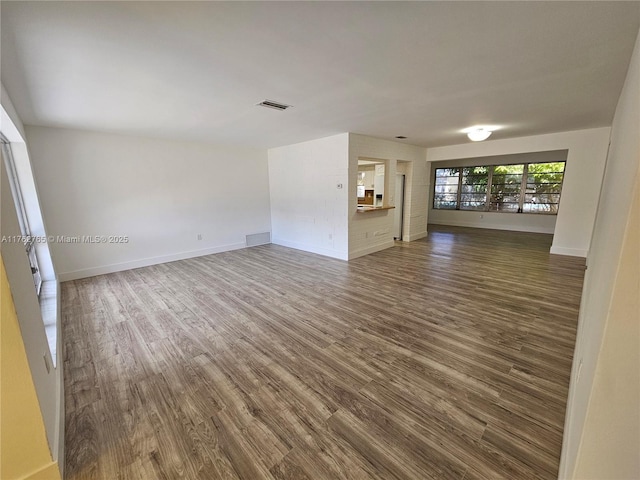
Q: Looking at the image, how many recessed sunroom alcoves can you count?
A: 1